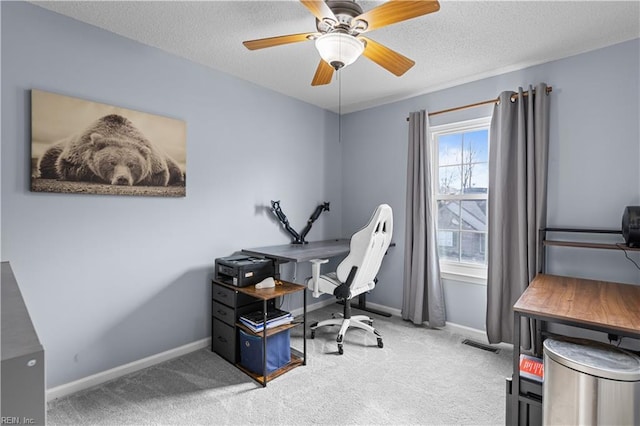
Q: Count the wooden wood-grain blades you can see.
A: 5